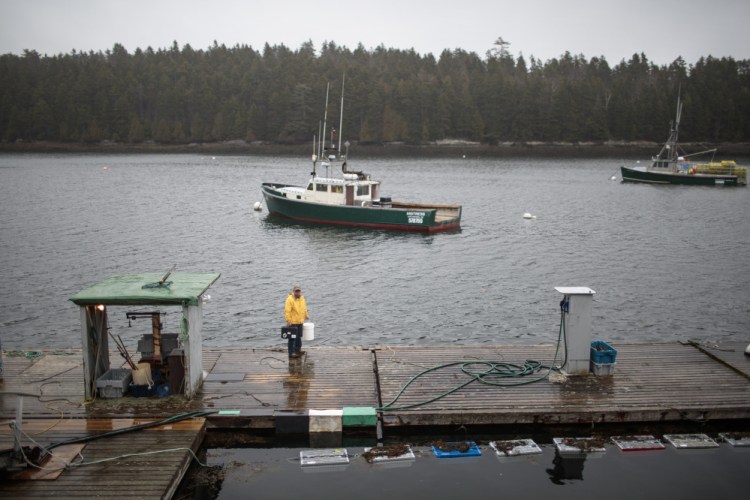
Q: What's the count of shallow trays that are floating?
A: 8